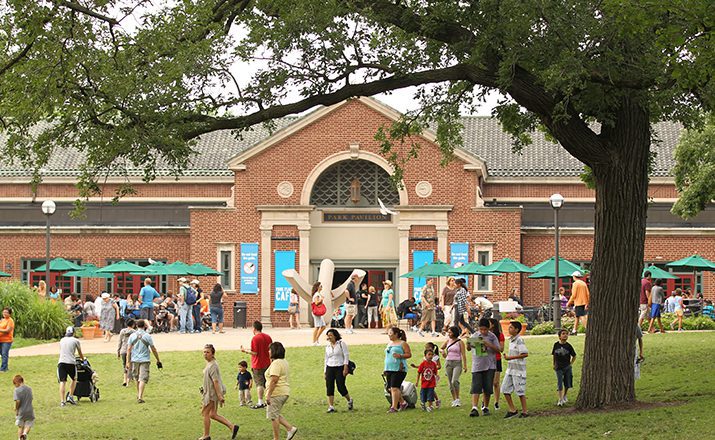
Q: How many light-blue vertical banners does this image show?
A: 4